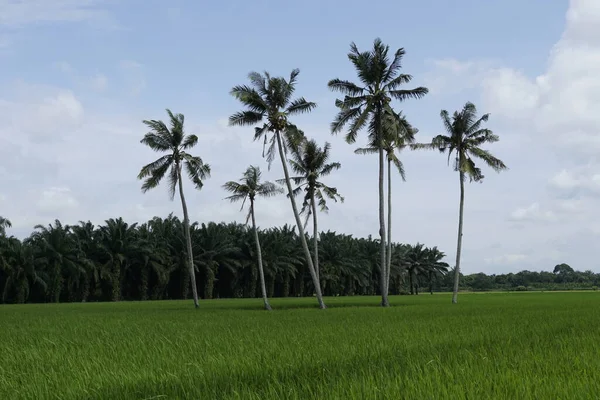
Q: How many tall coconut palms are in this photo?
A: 7